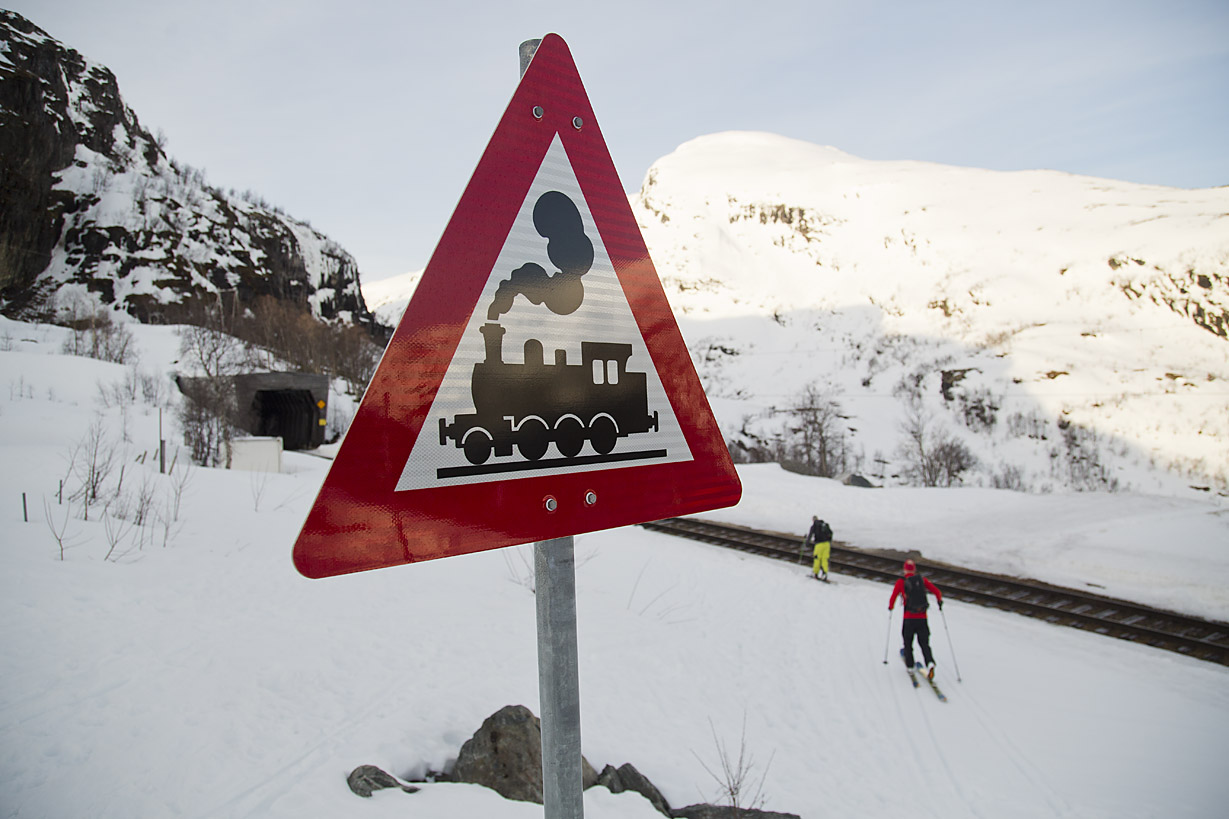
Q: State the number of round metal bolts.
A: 4